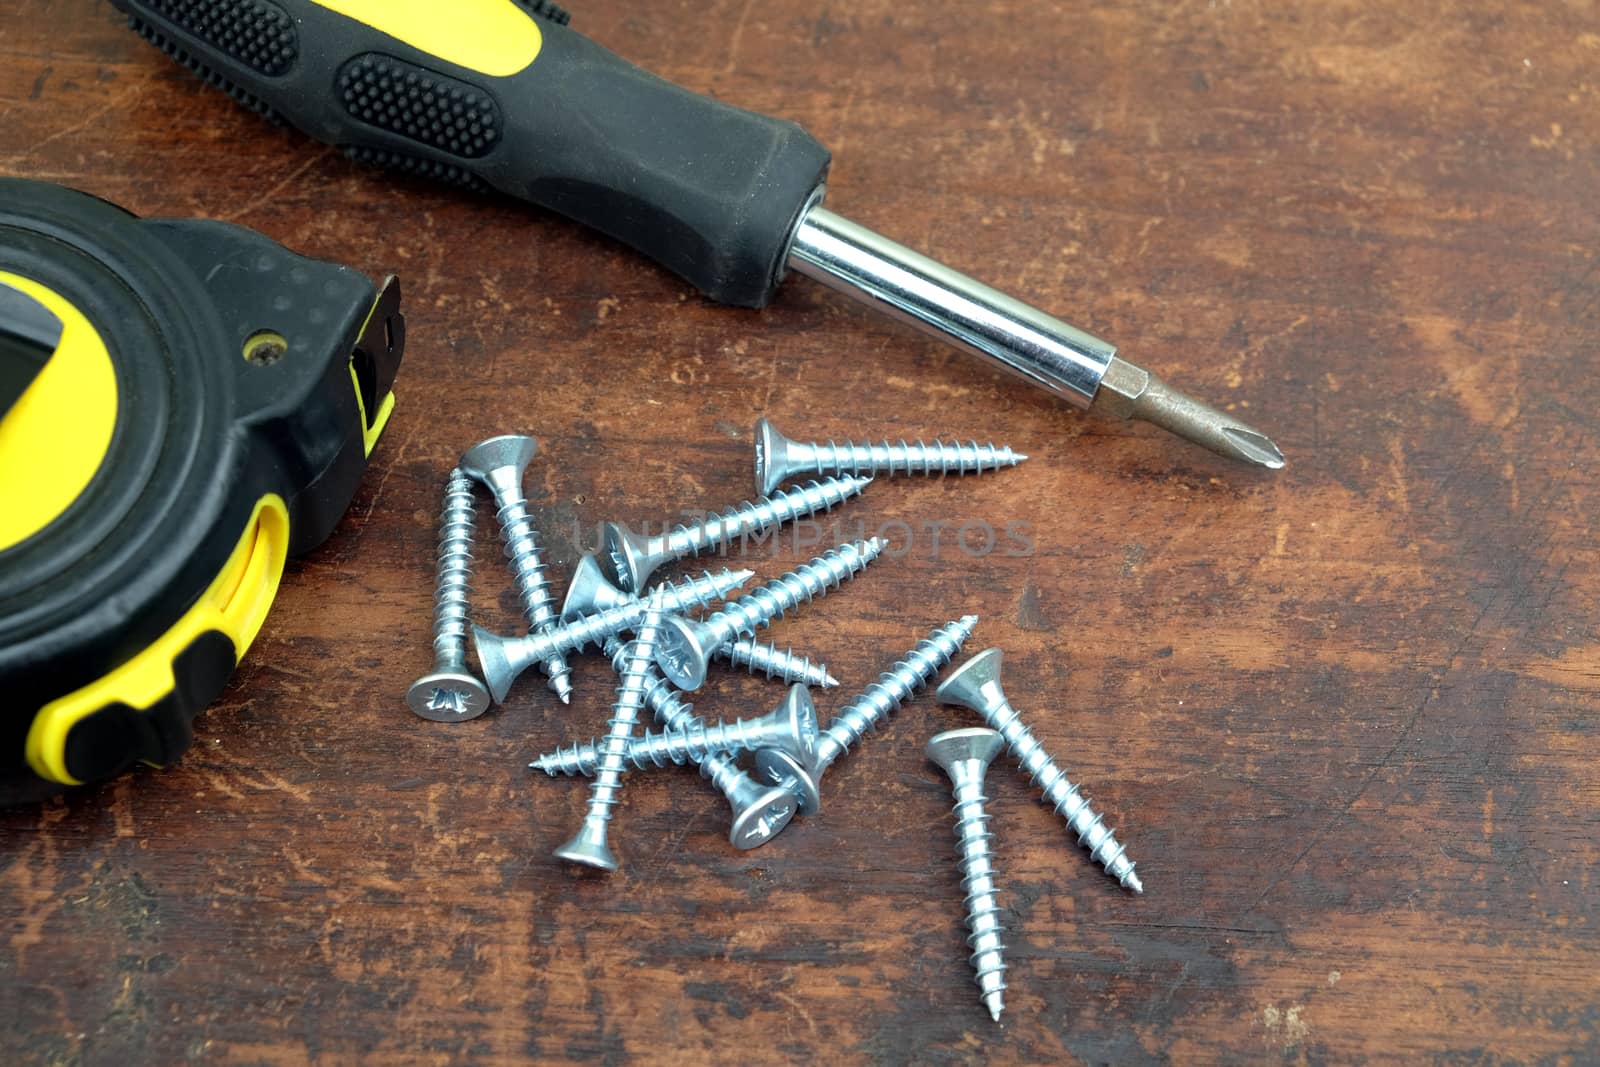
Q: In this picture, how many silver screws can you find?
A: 13